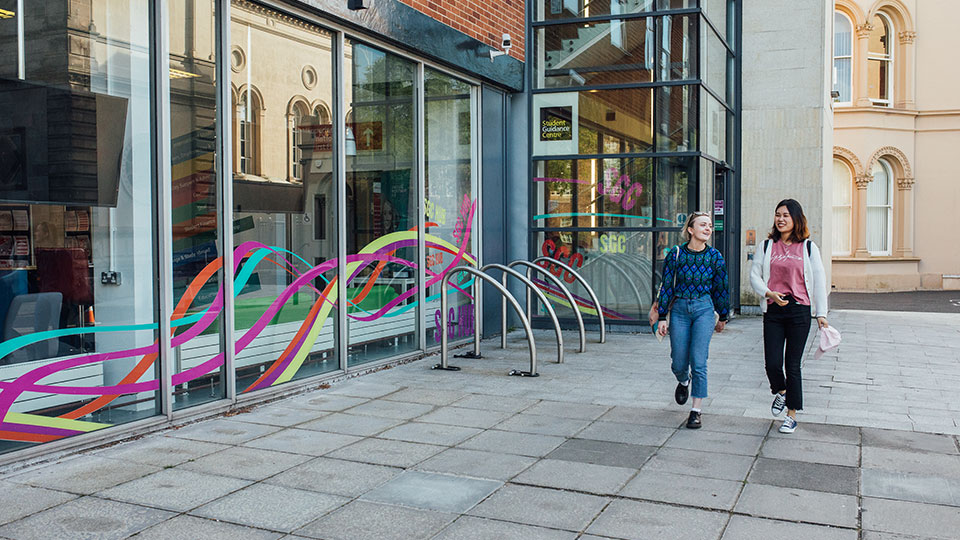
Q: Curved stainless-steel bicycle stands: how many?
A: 4